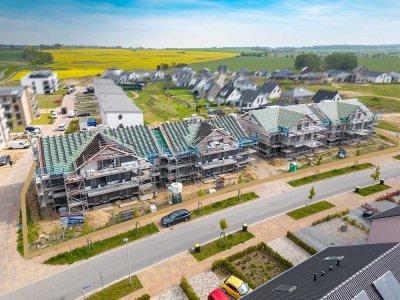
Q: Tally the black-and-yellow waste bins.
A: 4